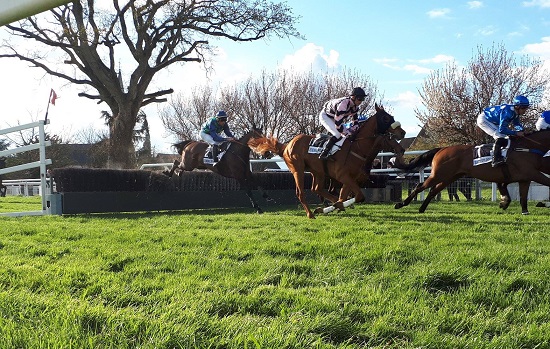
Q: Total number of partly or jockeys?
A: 5